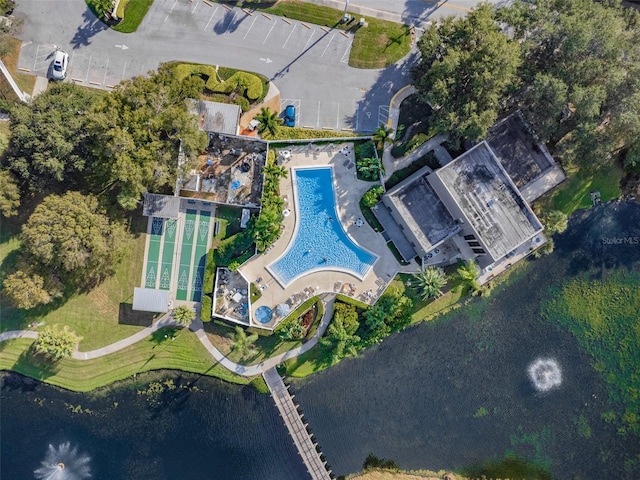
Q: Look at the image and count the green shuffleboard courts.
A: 4